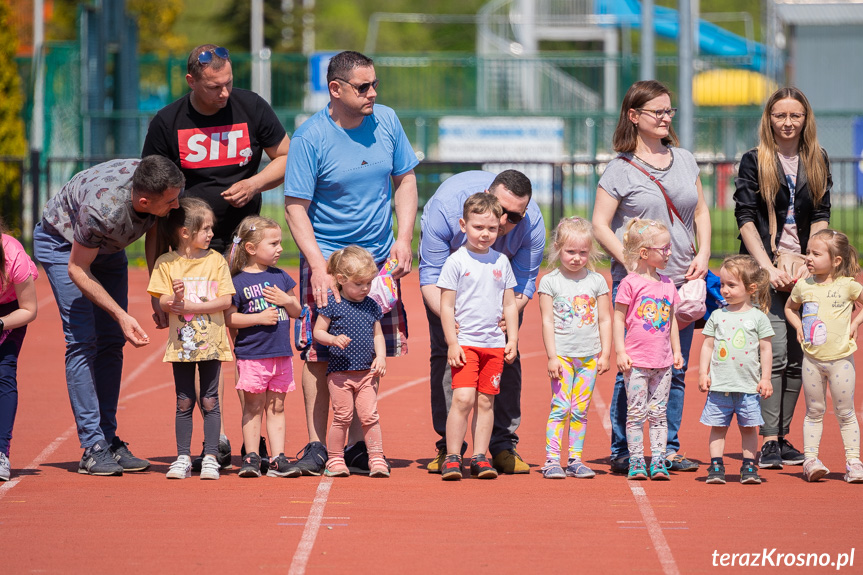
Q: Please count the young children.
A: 8